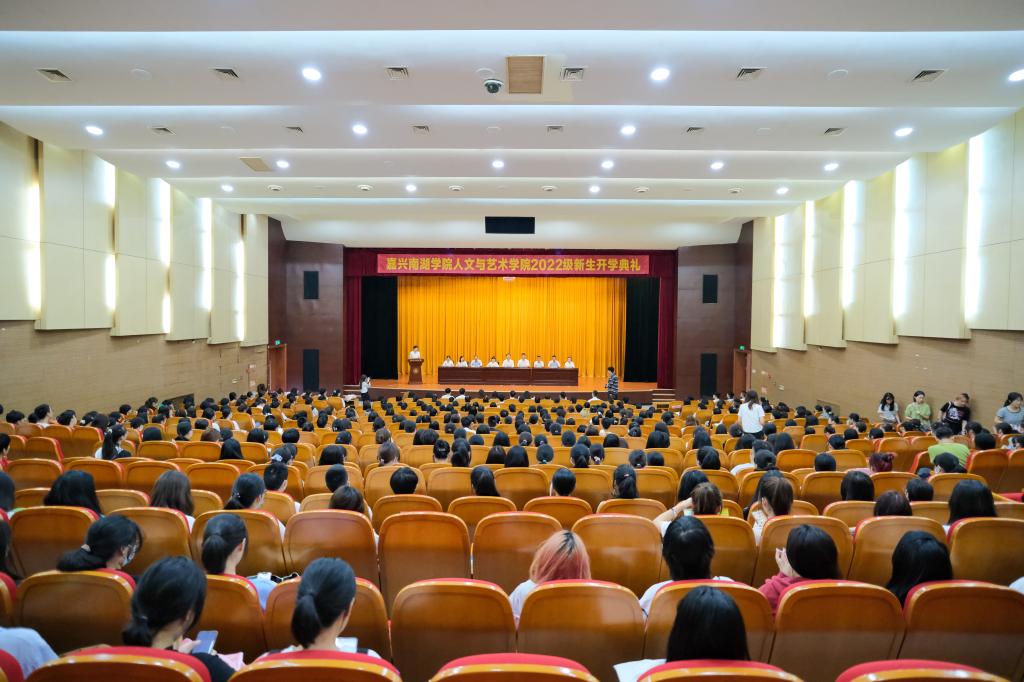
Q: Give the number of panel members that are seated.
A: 9